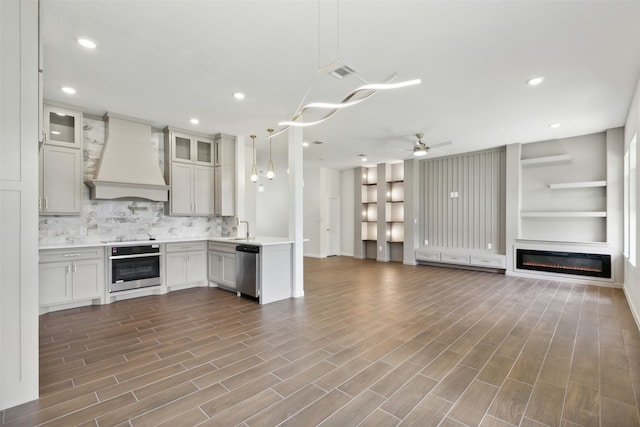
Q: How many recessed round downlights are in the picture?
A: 8